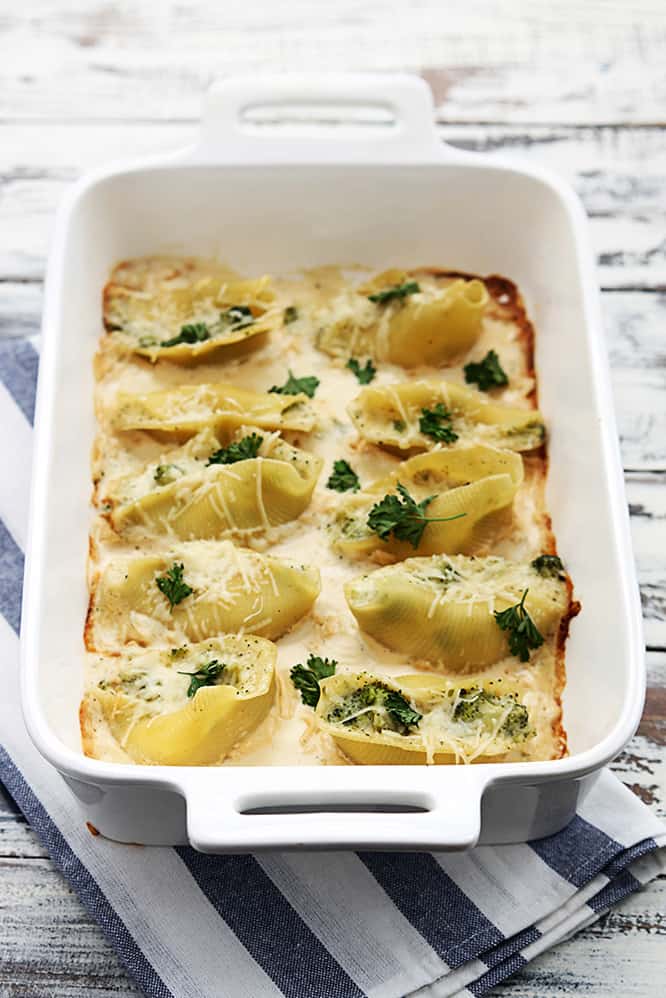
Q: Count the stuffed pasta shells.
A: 10